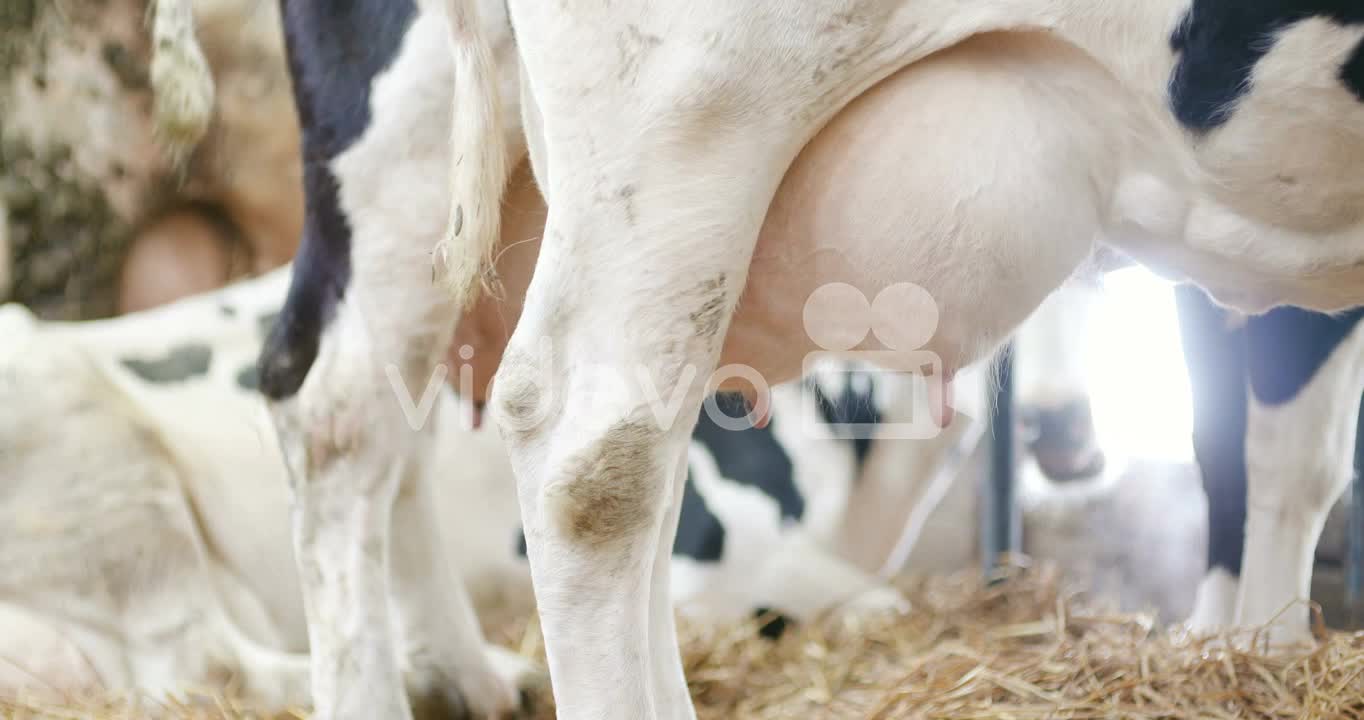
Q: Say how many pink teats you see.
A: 3